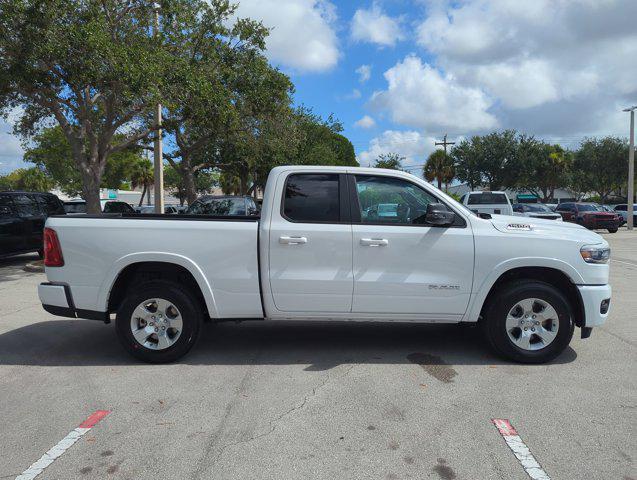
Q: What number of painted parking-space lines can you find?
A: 2